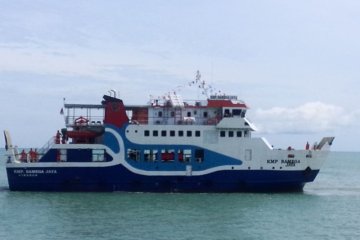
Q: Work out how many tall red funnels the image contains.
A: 1